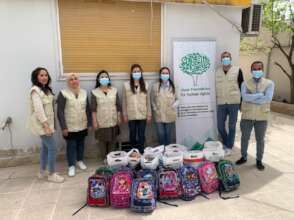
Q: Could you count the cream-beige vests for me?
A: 7